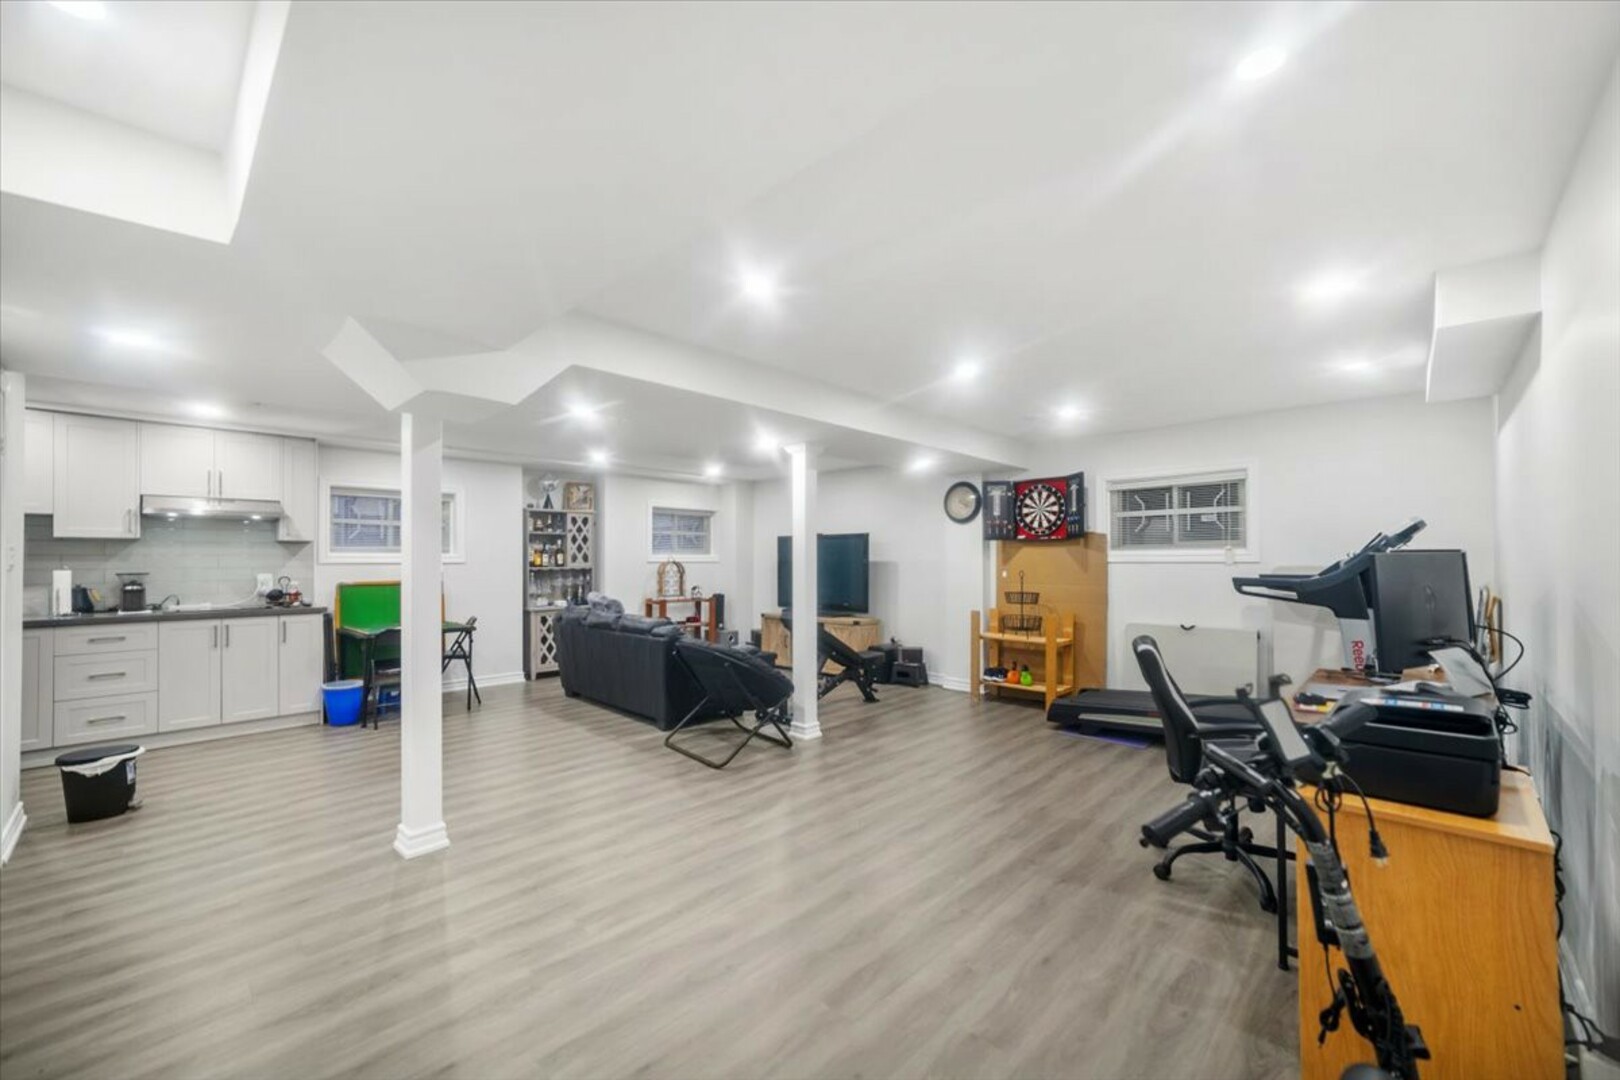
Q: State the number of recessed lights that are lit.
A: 14